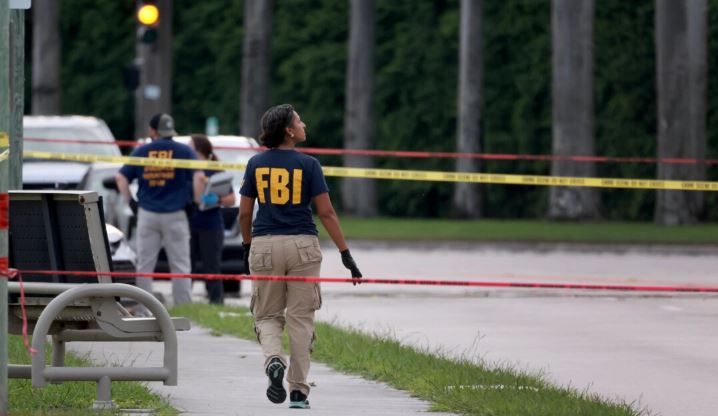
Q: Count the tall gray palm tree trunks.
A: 7